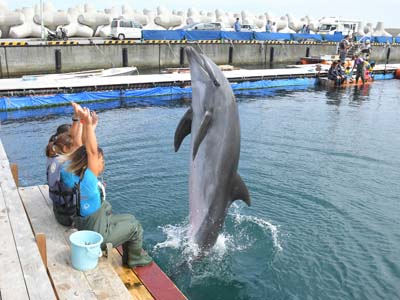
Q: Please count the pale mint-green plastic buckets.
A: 1